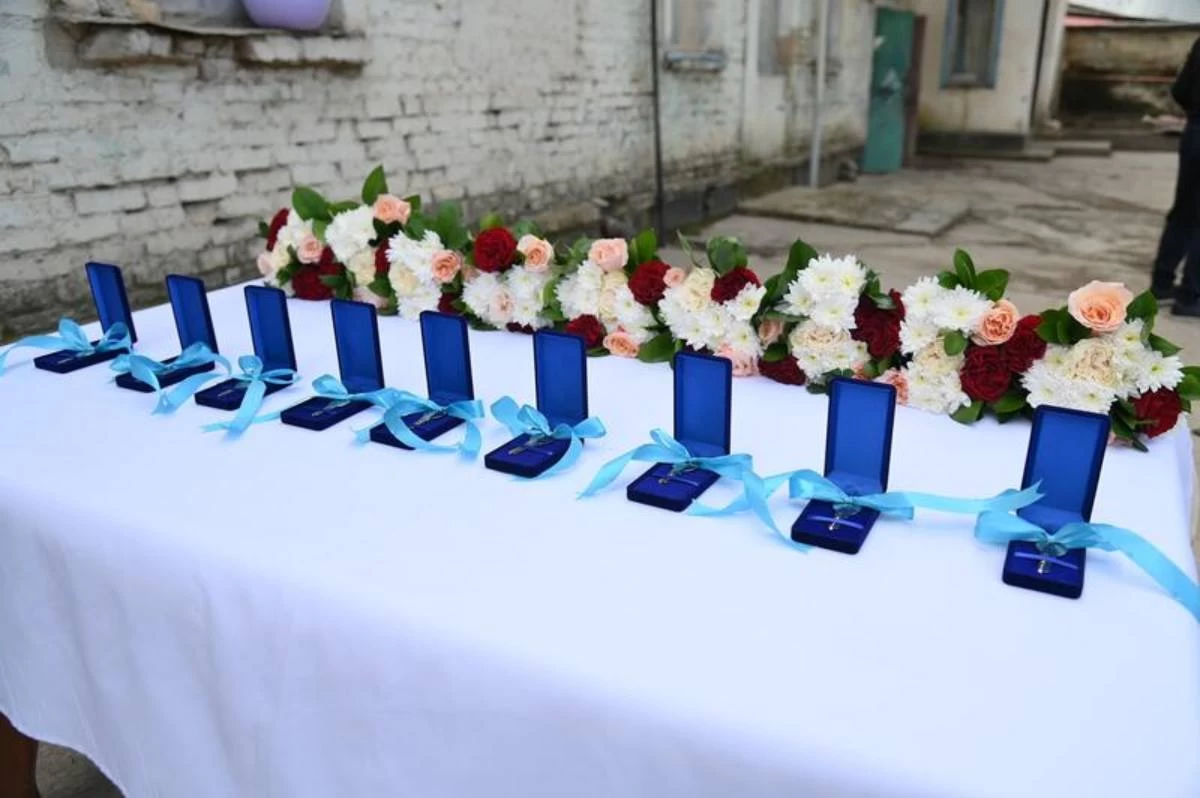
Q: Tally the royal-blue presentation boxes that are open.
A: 9